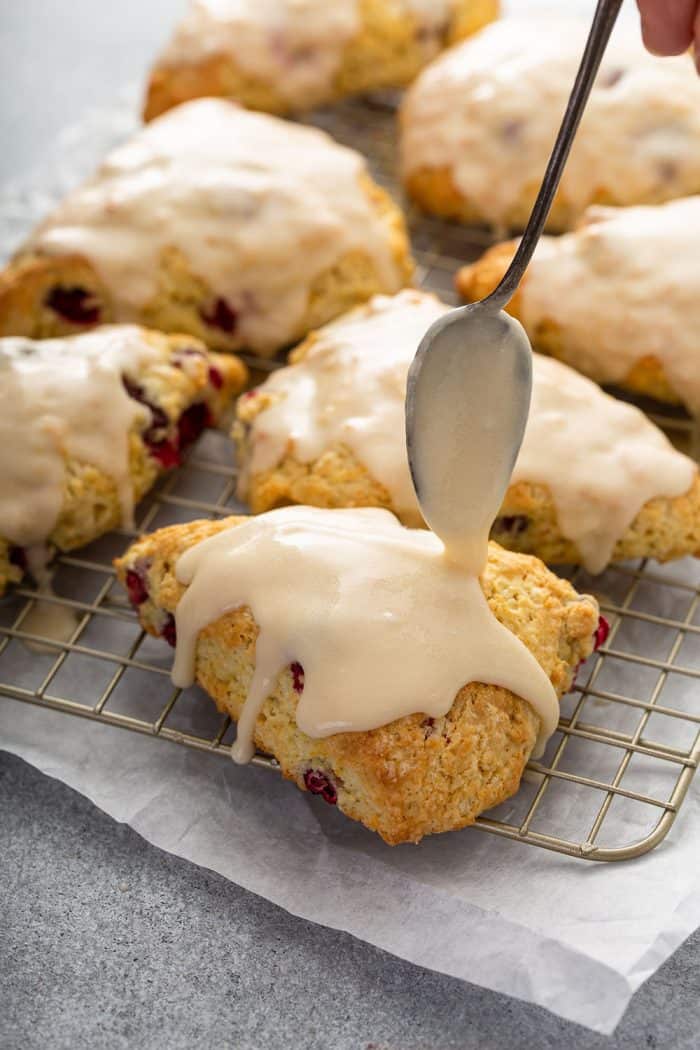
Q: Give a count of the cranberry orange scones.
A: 7